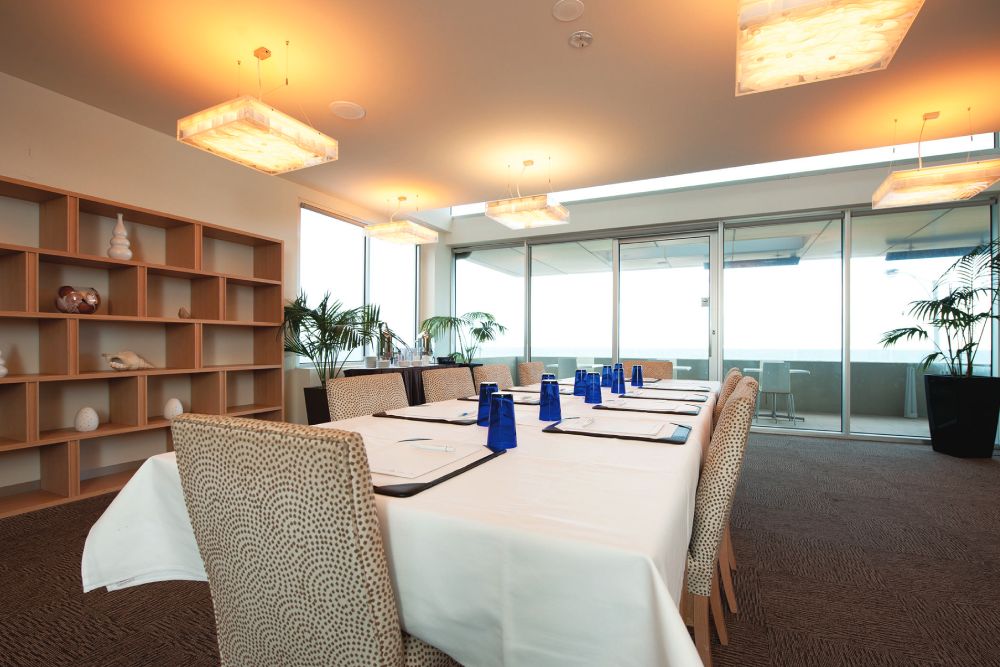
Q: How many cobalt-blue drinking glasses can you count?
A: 10